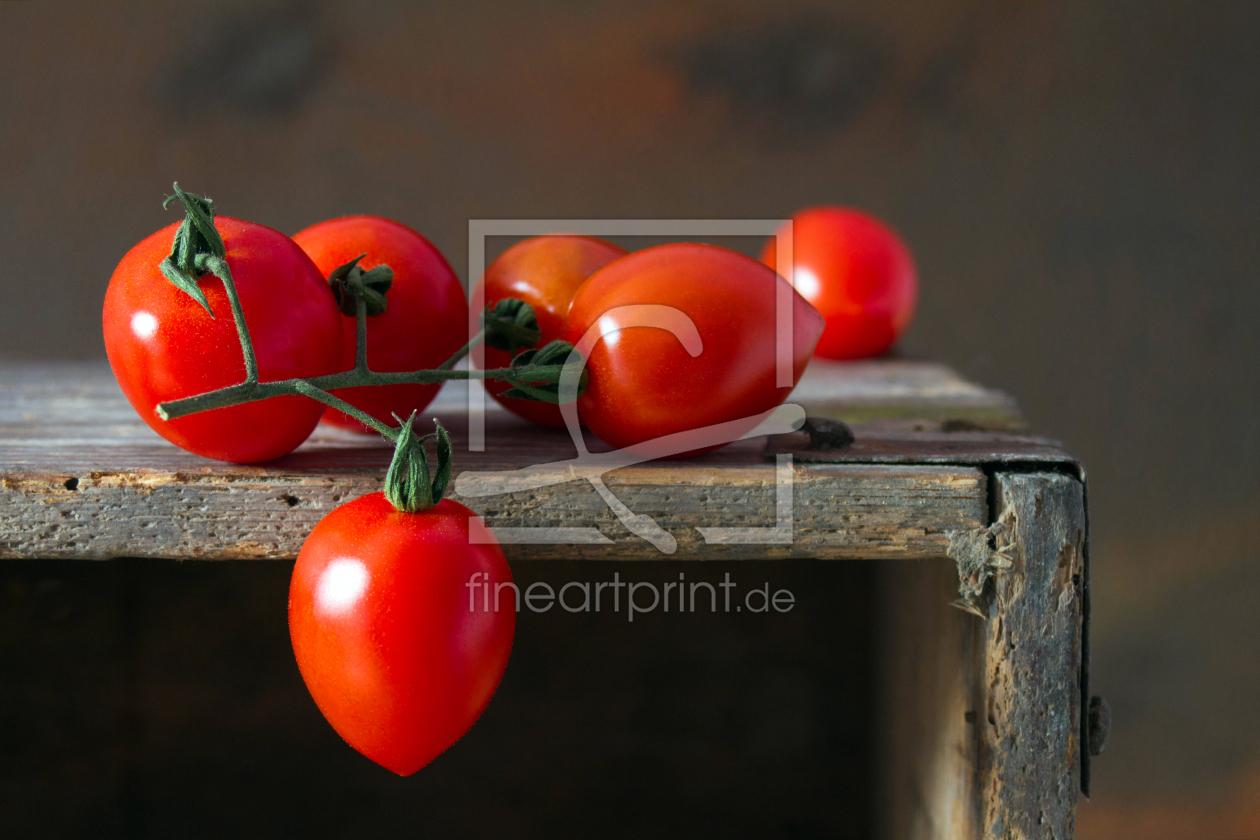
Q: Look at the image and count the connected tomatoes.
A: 5